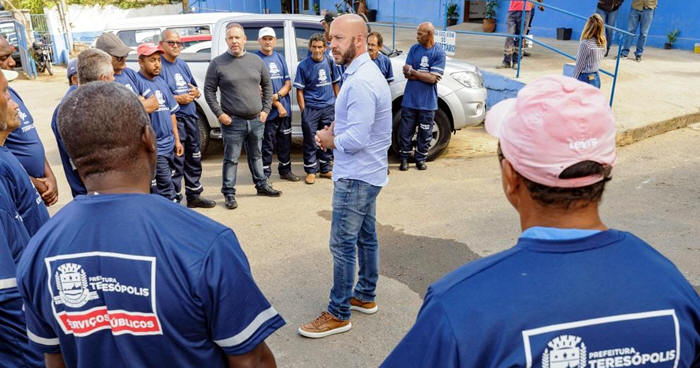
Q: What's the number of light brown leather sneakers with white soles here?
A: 2